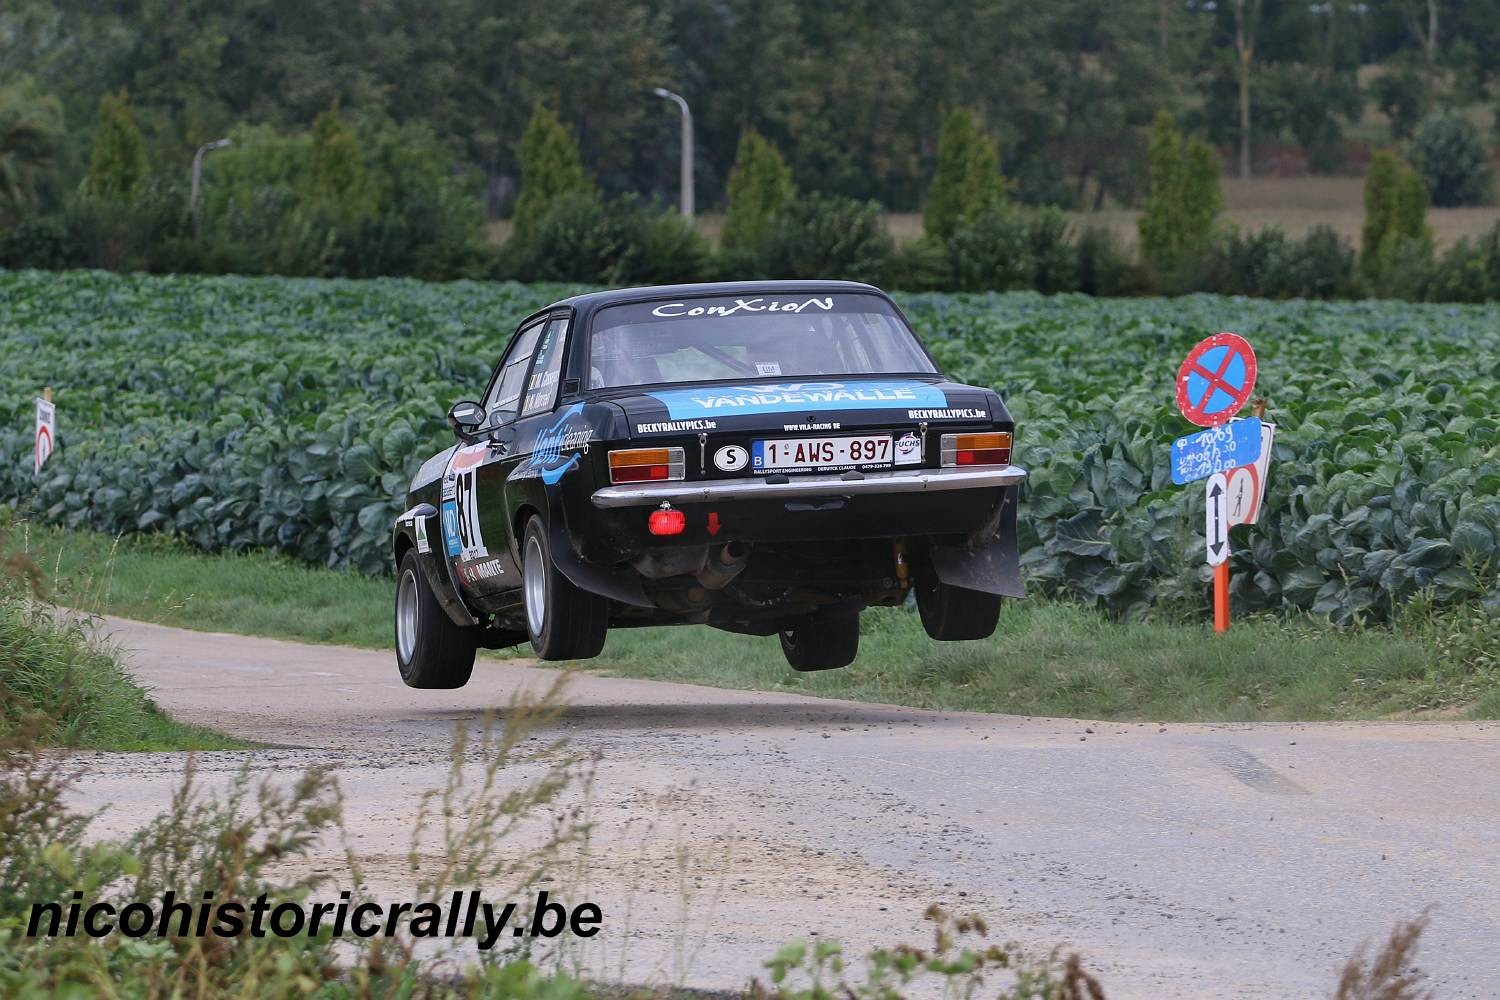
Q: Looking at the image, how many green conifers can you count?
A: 7